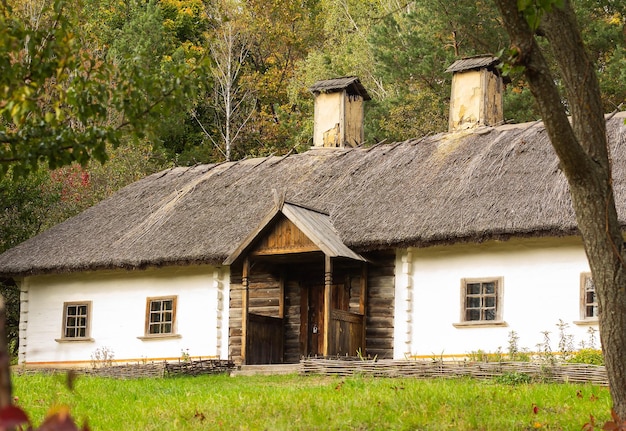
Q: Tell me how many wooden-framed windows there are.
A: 4